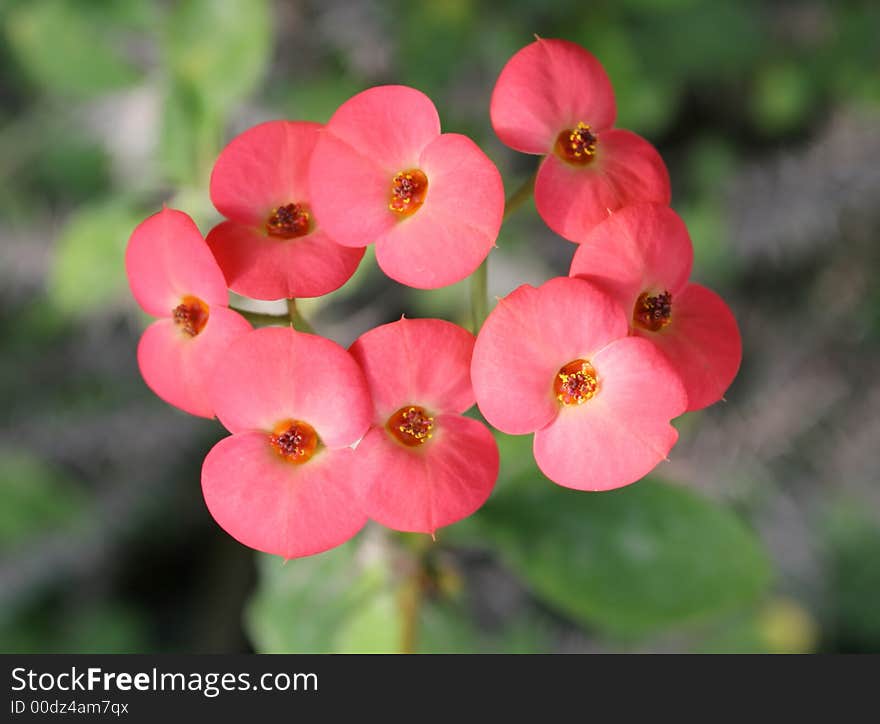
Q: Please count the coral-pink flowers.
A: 8